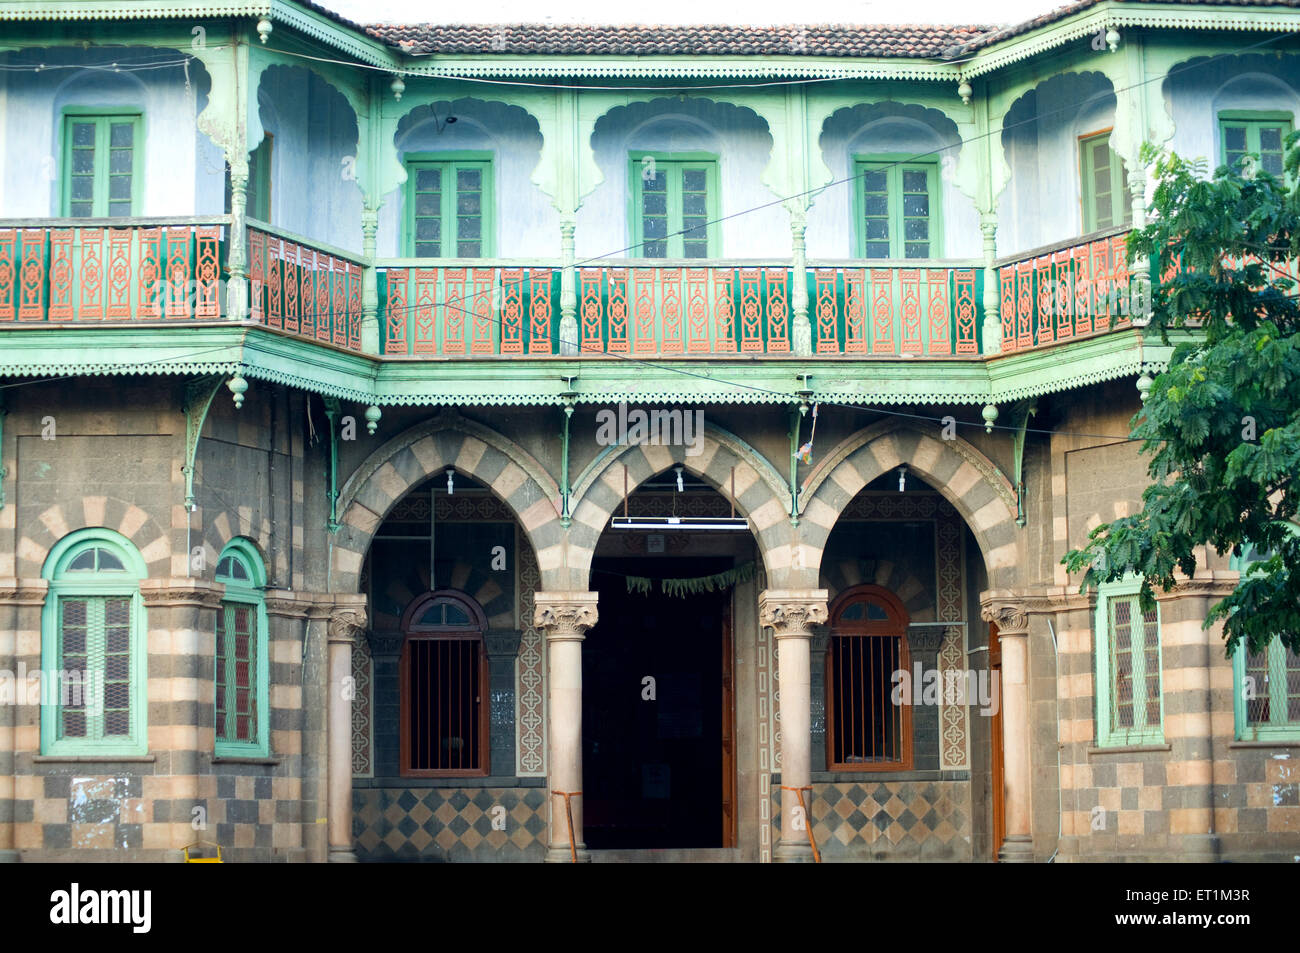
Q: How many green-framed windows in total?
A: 11